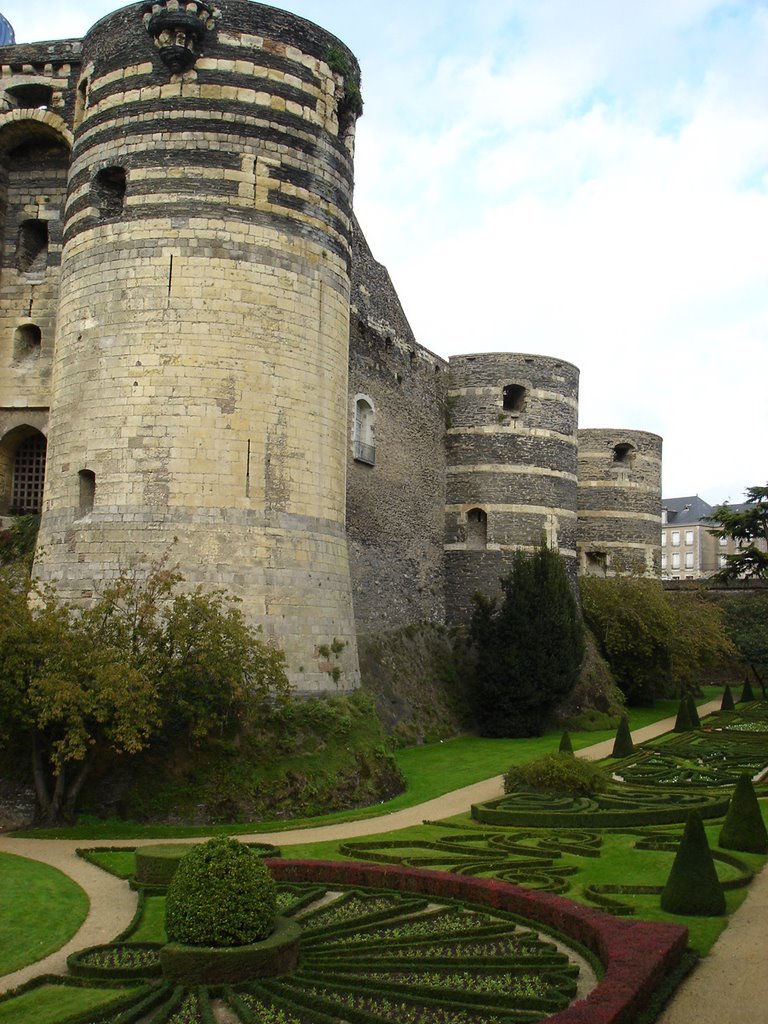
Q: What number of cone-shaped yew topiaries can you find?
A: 8